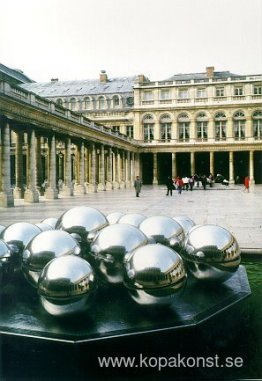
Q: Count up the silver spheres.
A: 15